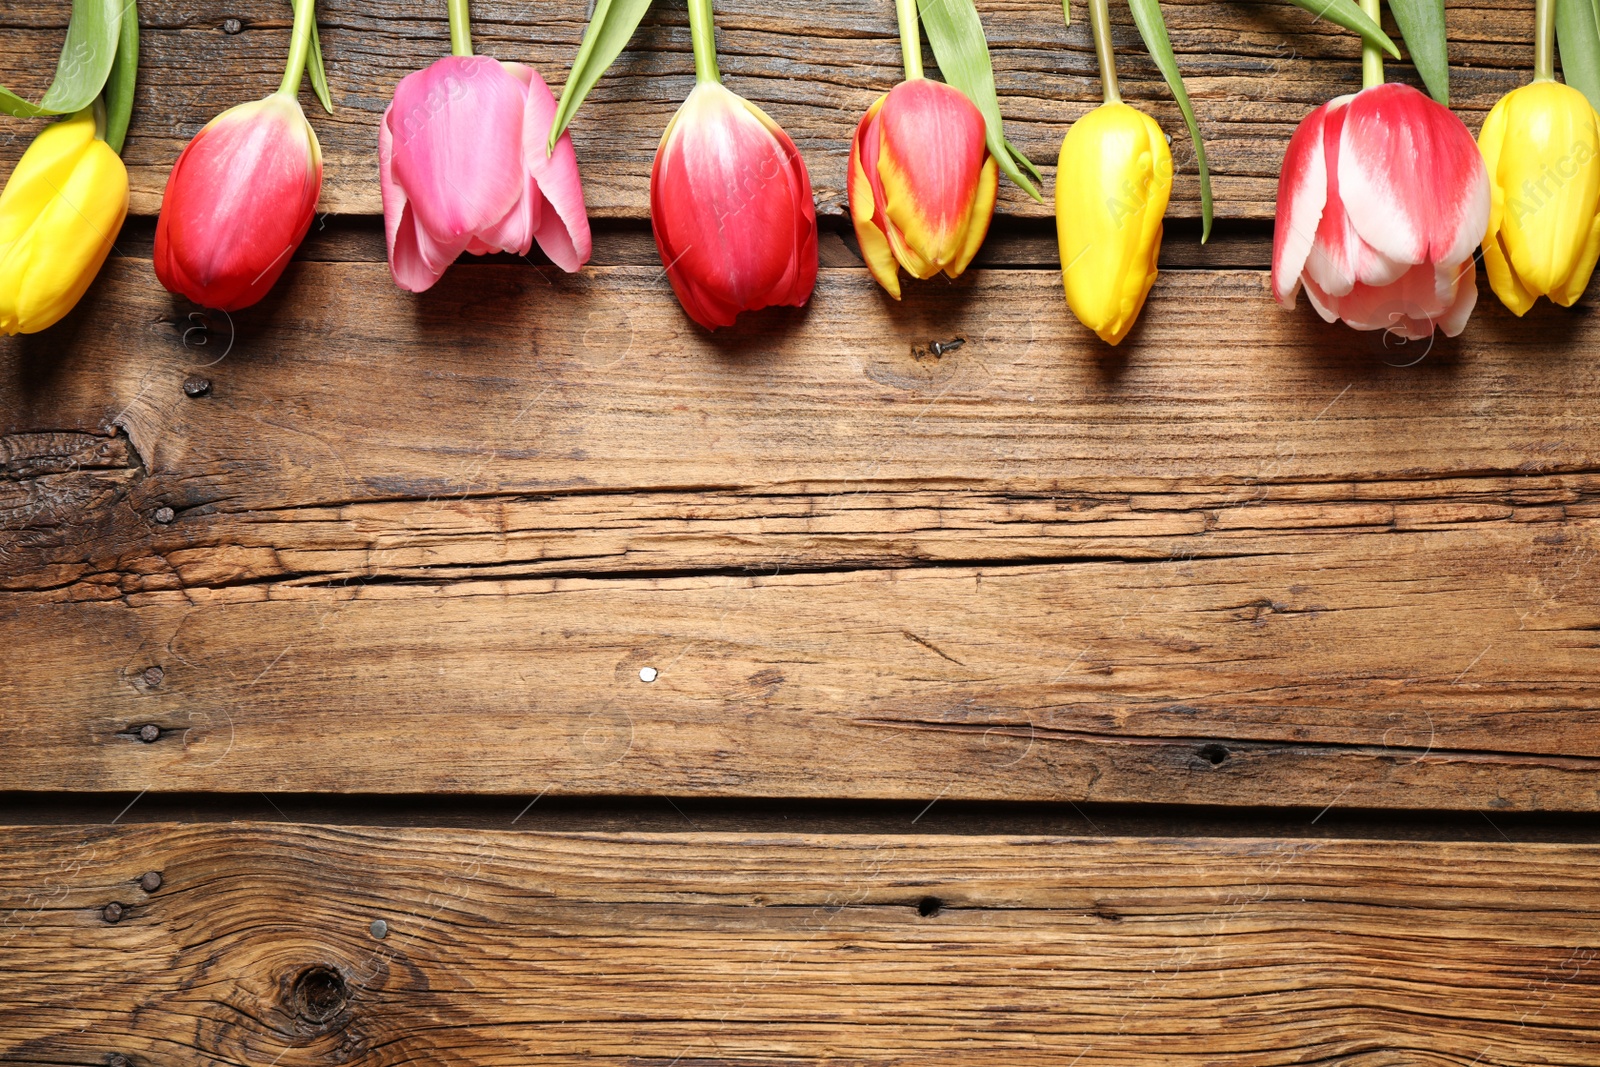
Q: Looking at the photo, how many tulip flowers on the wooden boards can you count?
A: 8